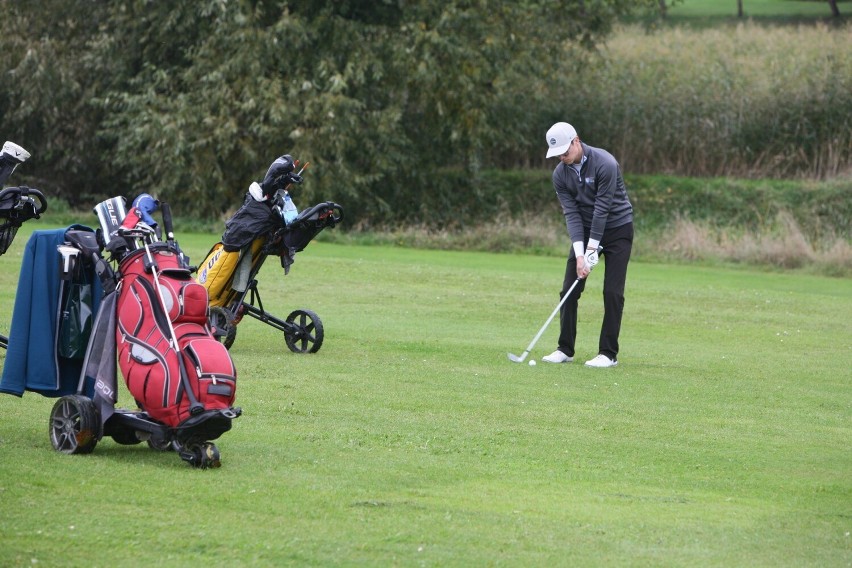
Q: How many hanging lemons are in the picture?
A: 0